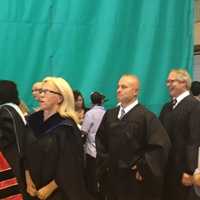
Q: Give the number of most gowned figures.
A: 4